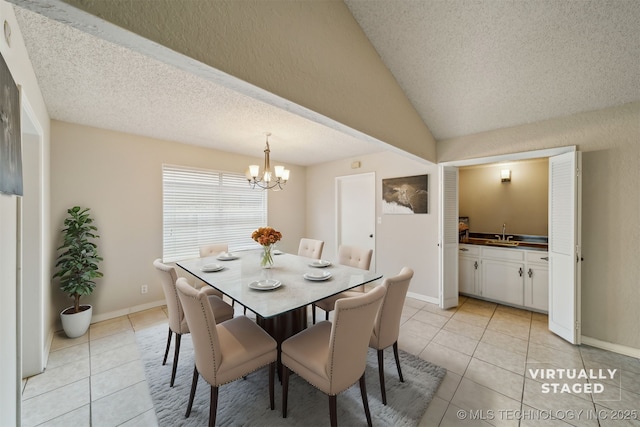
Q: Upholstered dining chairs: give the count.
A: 7